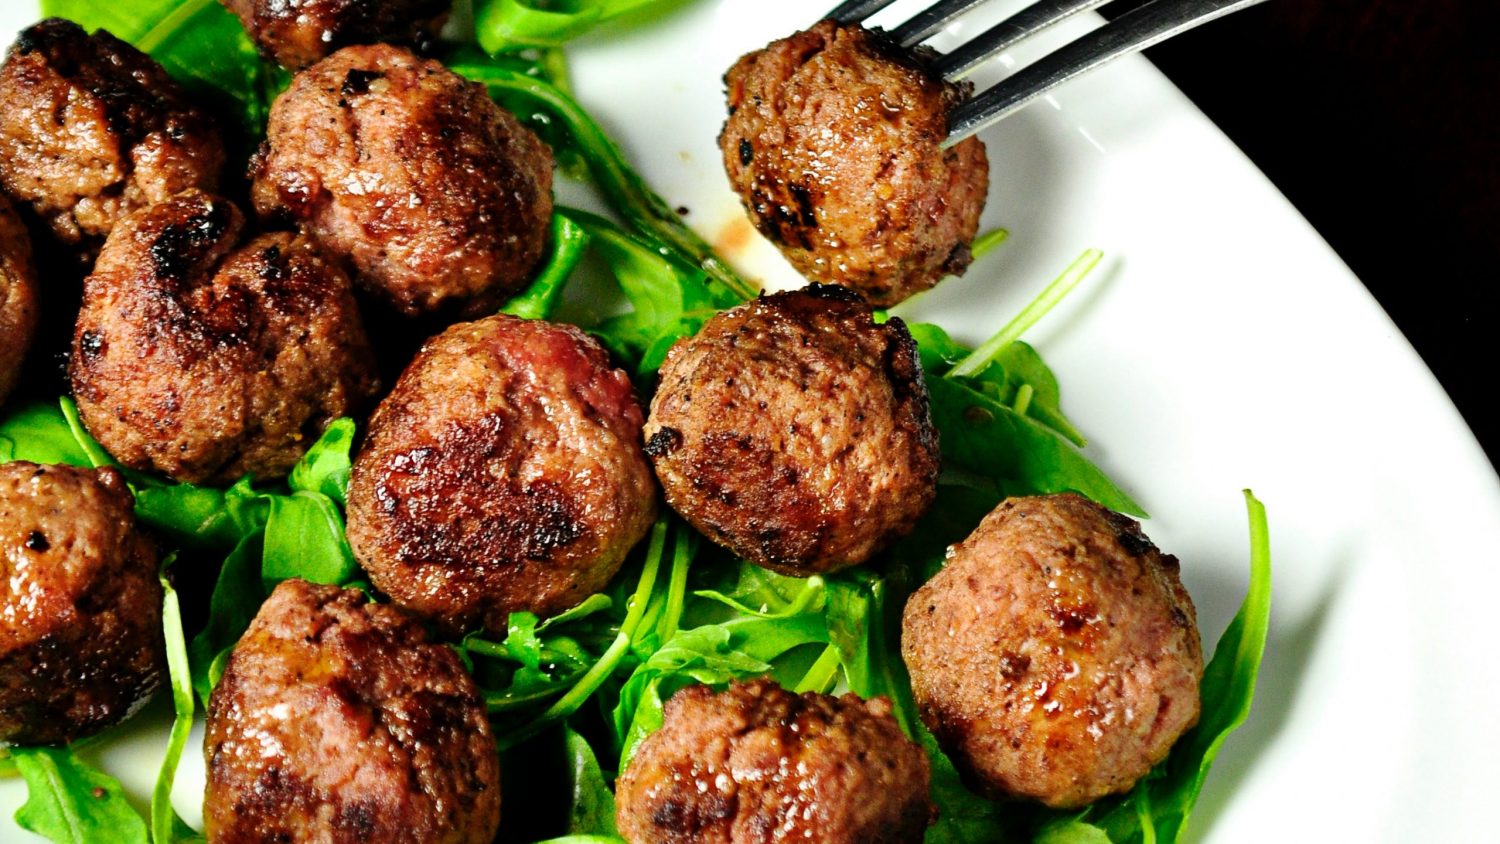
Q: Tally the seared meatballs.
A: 12